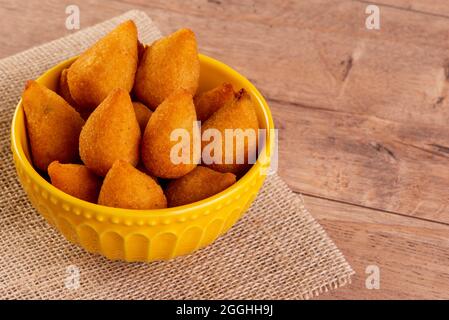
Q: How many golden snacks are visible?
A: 13